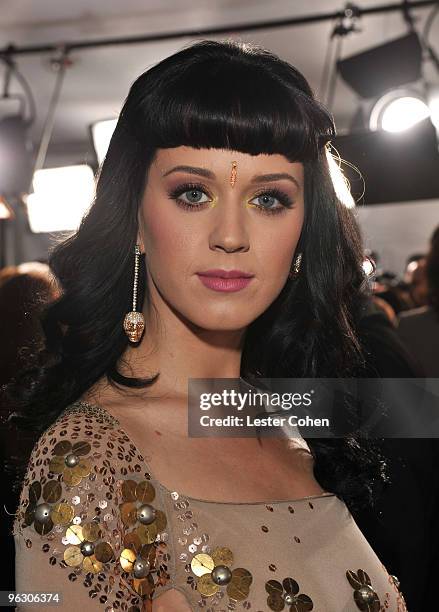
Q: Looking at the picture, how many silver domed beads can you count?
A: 8